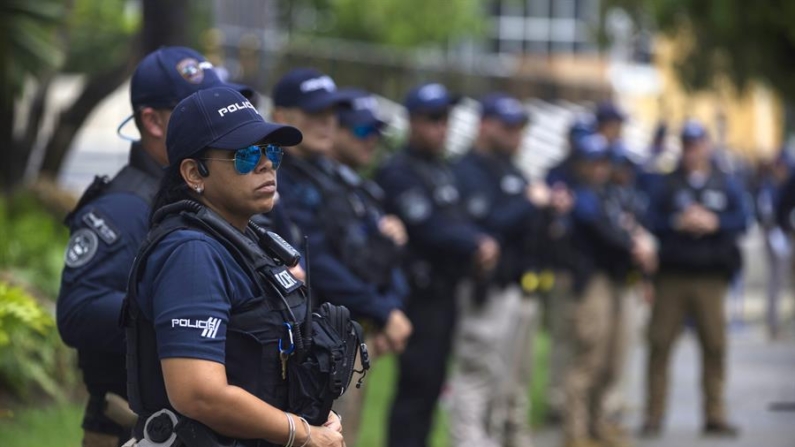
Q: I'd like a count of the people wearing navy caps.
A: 11